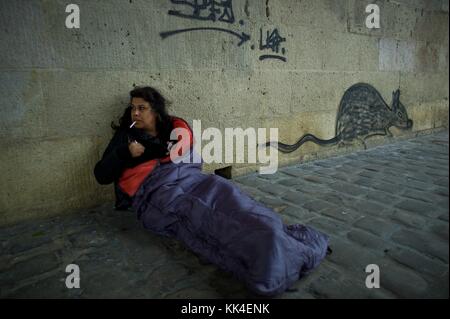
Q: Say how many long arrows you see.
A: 1